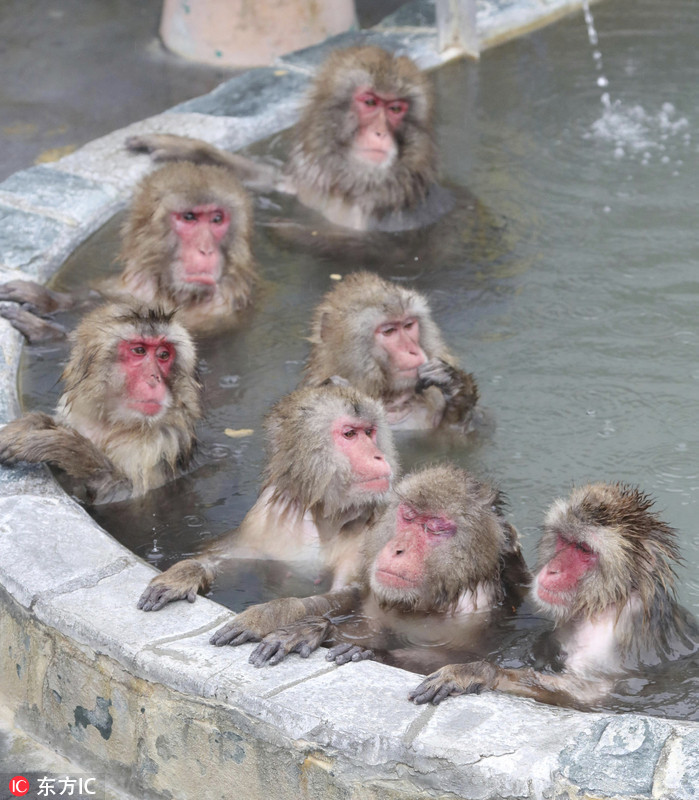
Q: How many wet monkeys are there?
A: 7